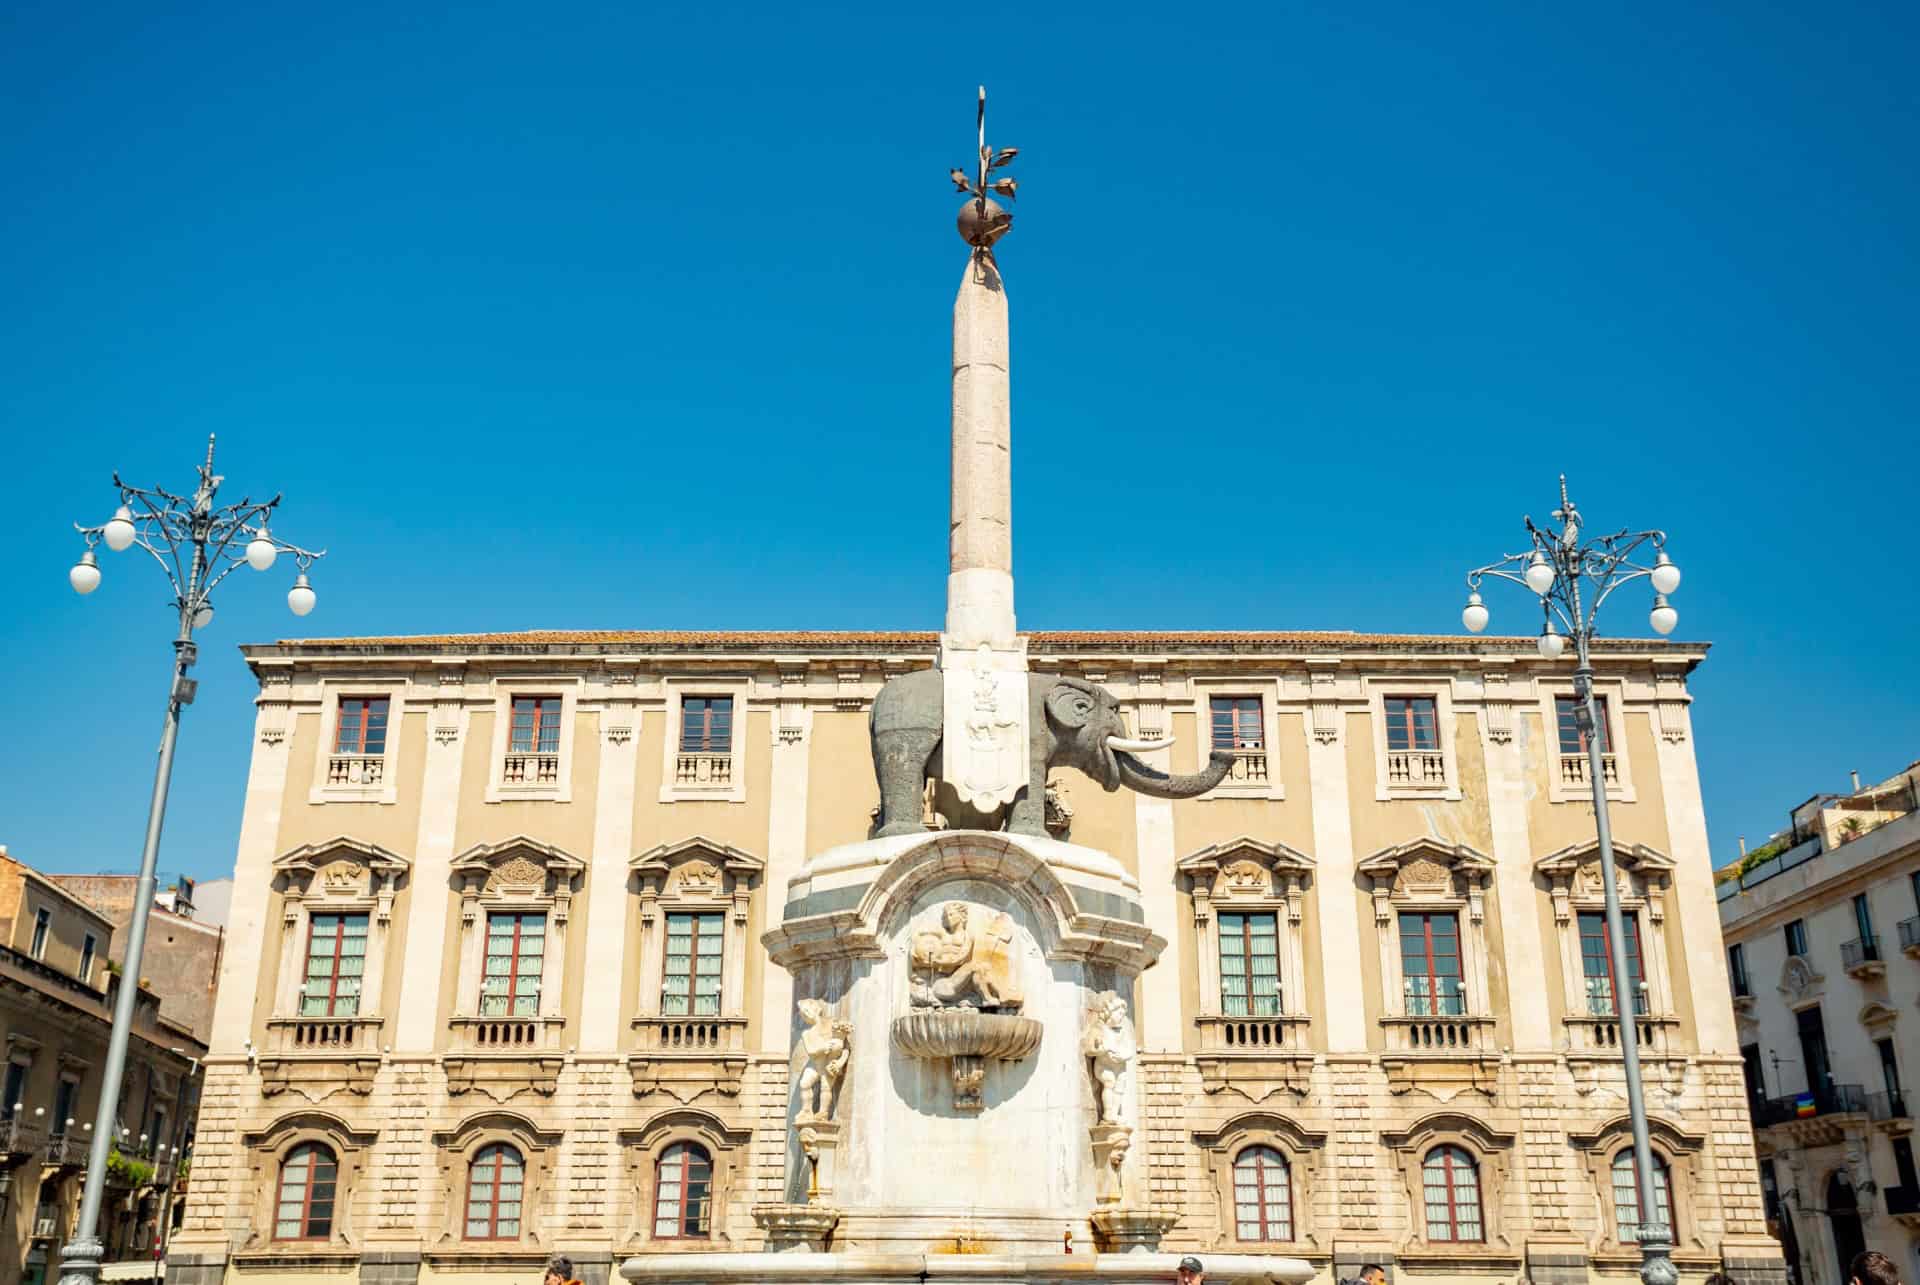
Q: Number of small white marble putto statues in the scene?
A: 2